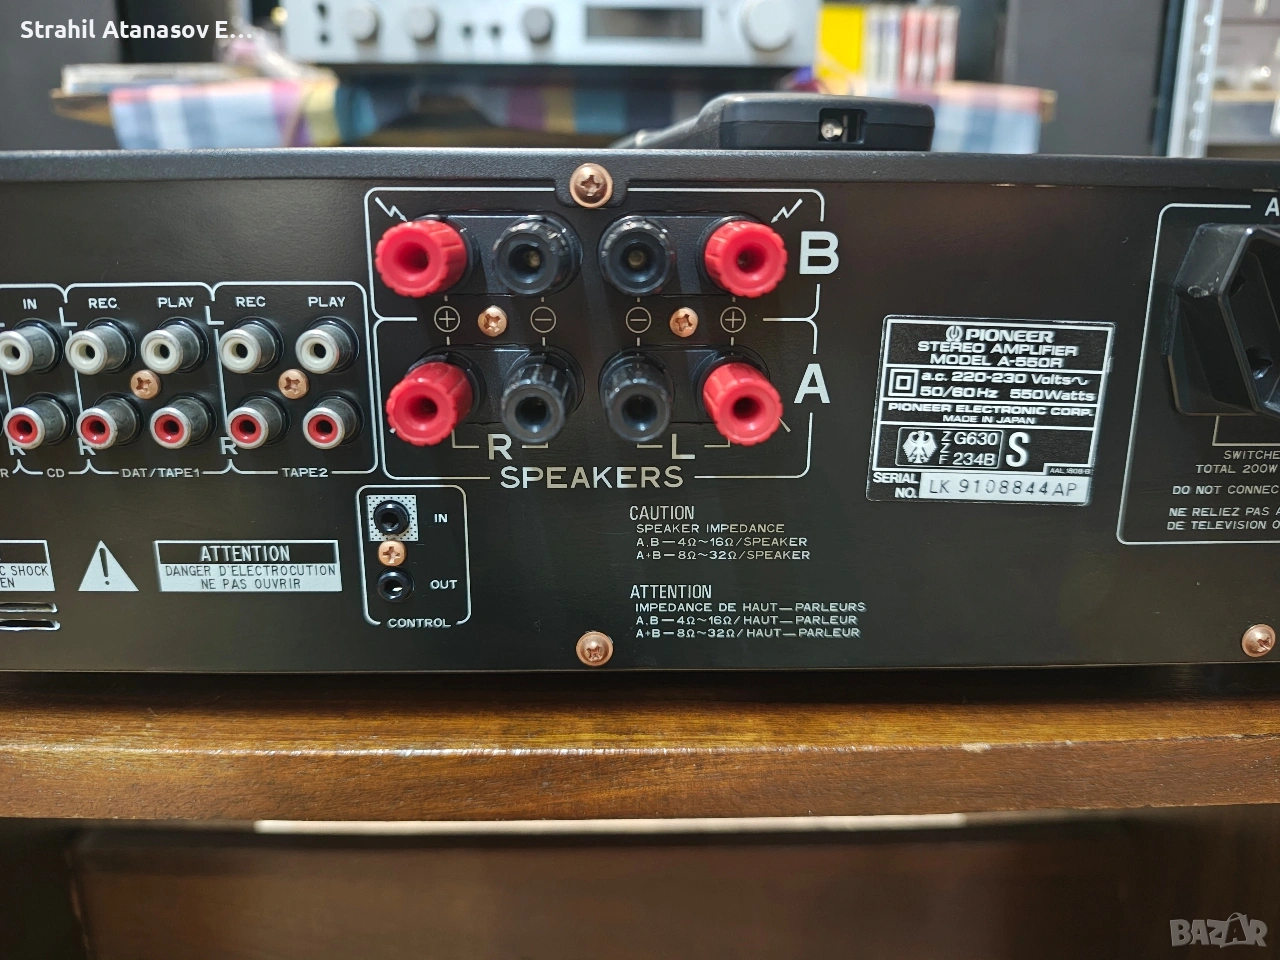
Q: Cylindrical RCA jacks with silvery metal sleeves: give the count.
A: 10